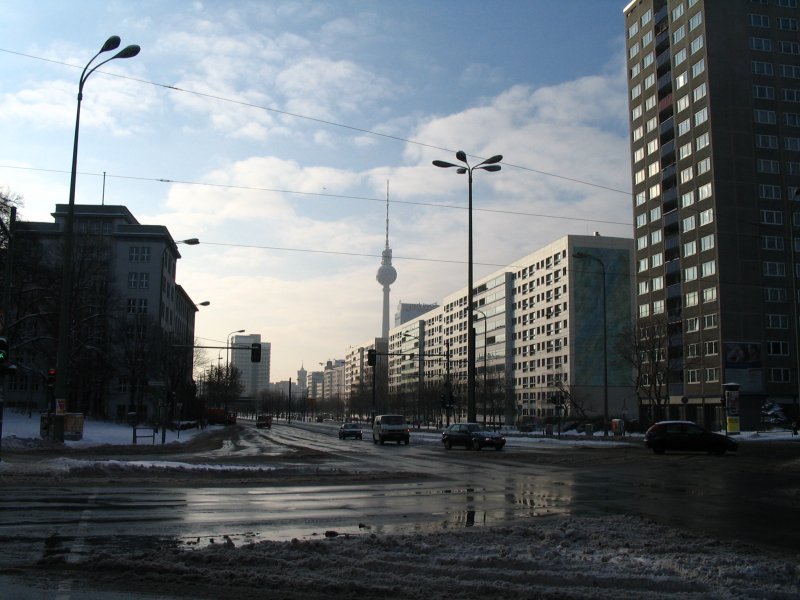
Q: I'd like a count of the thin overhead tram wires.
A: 3